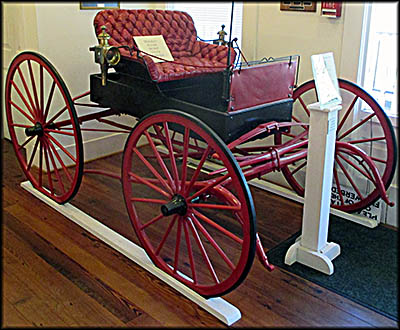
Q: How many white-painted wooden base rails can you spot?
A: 2